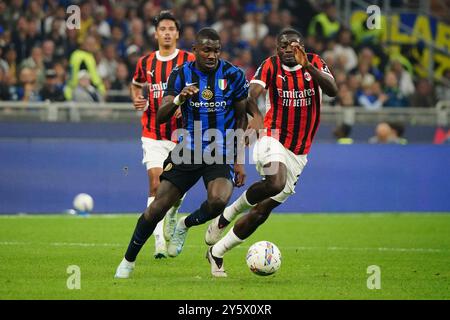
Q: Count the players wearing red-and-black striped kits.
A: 2